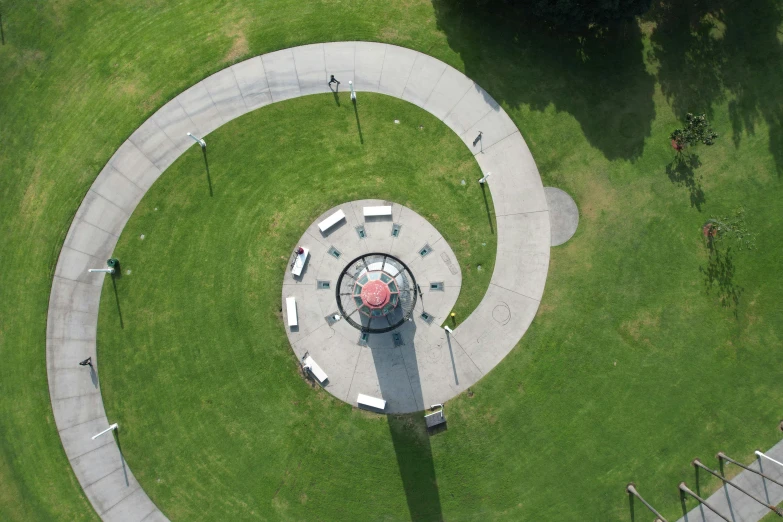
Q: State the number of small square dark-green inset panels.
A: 10